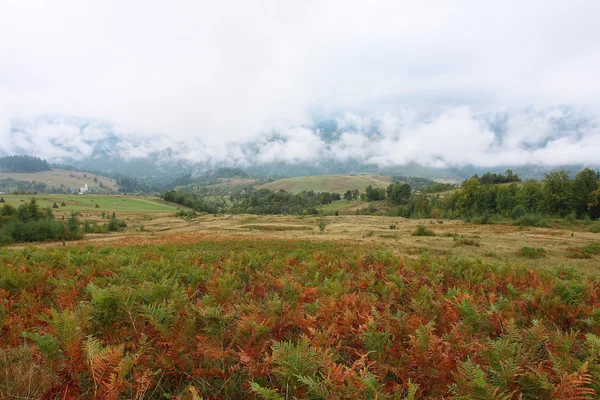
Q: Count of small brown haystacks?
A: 4